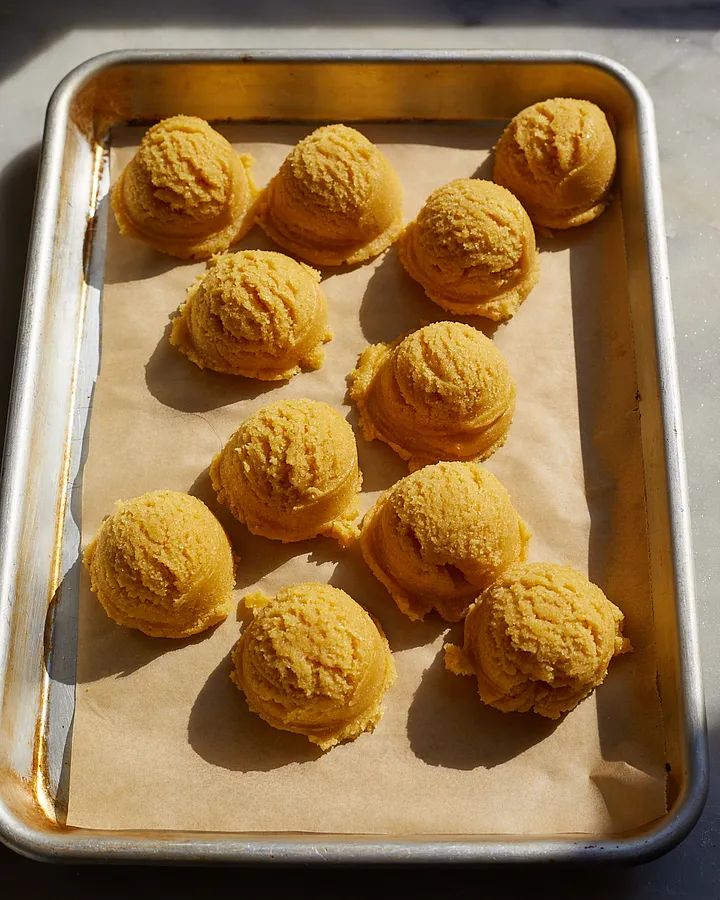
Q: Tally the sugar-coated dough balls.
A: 11